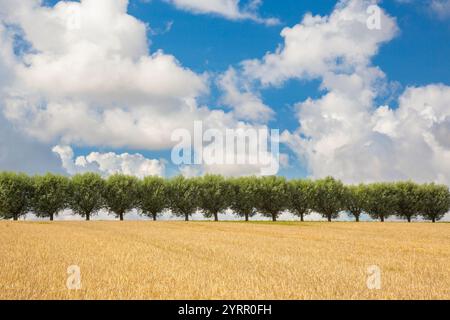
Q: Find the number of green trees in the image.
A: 15